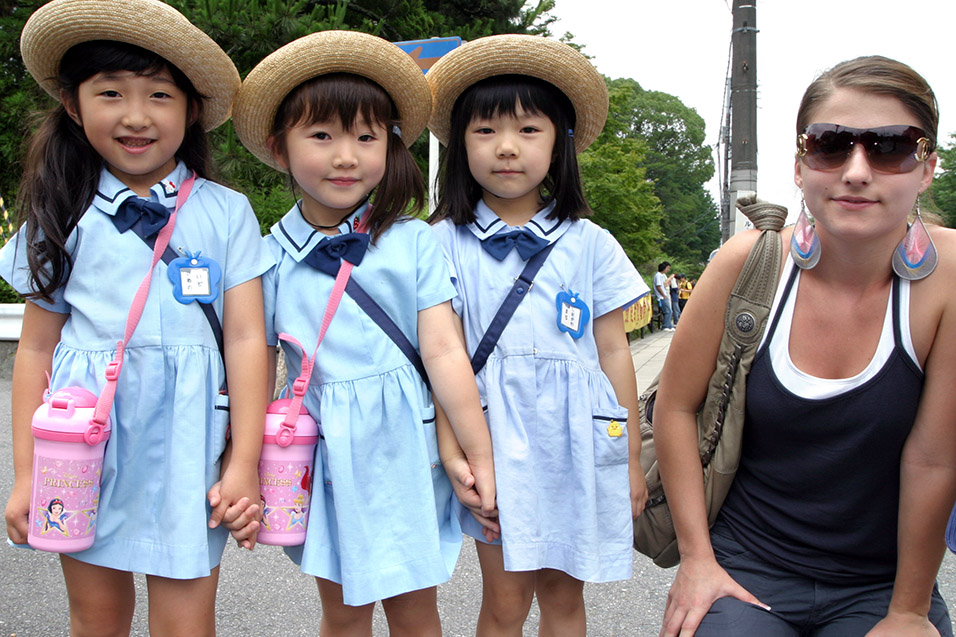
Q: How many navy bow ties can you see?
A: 3